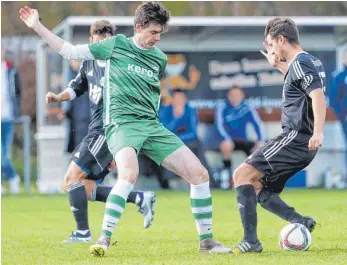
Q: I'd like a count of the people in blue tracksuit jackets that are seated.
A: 2